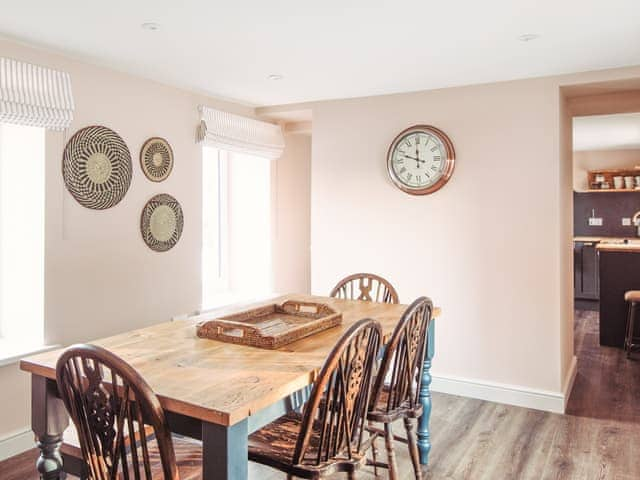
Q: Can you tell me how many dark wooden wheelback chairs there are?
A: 4